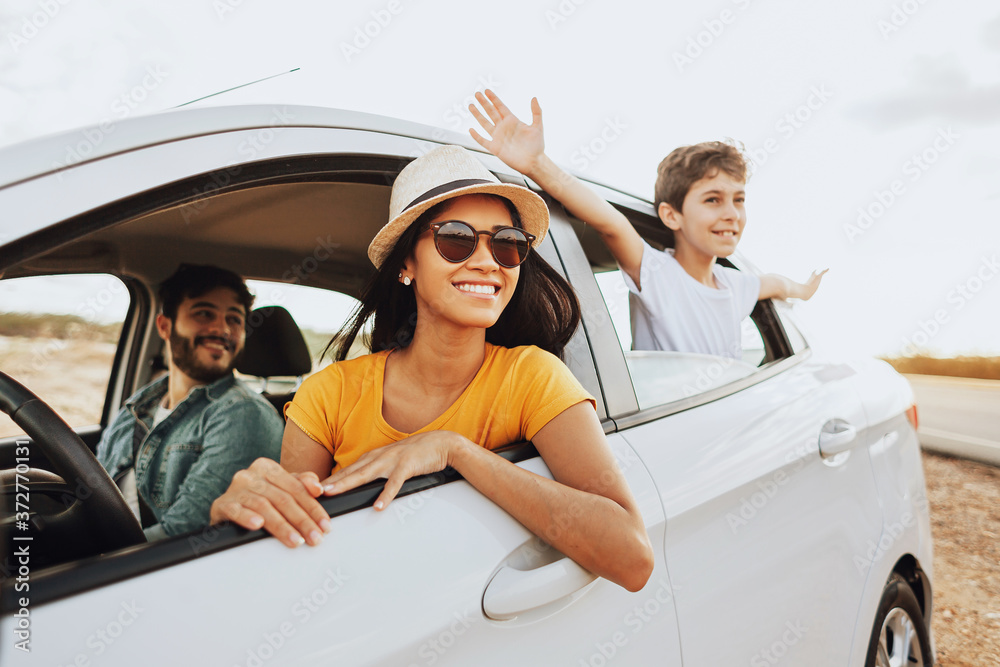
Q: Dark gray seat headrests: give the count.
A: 1